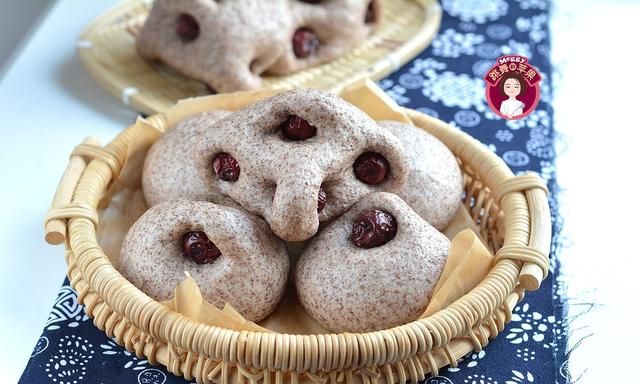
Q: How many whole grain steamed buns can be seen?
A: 6